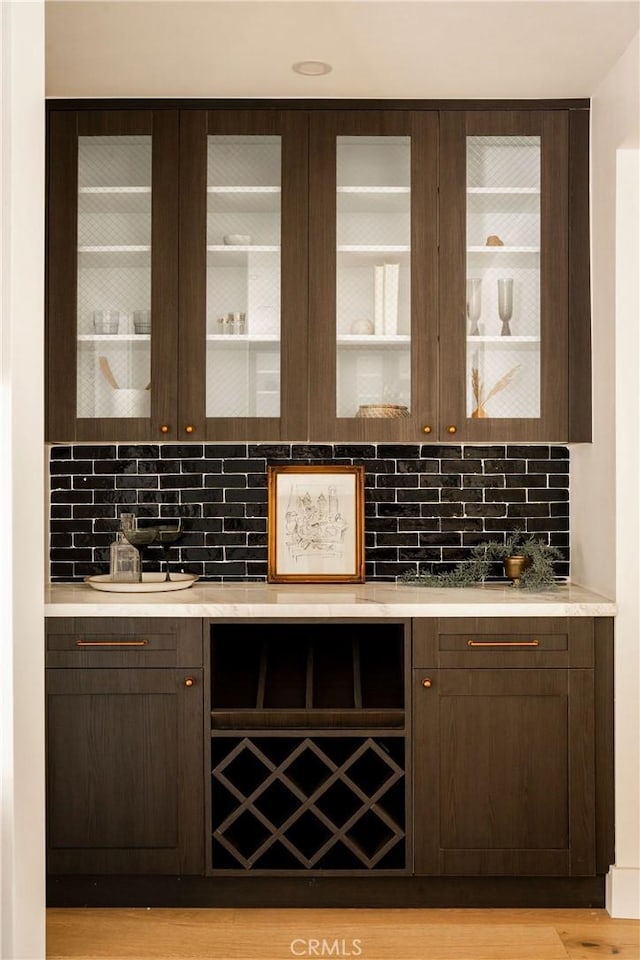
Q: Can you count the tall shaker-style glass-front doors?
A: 4